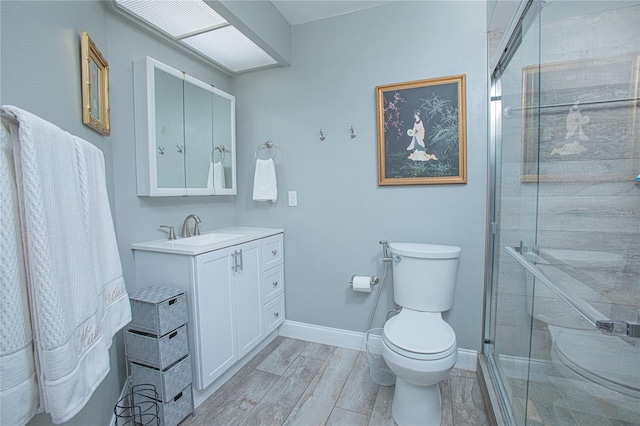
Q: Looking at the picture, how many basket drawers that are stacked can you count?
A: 4